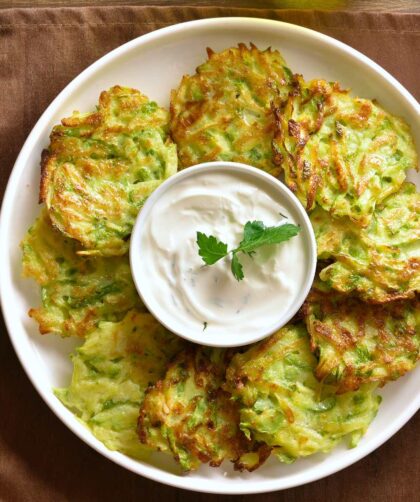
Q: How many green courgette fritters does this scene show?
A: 9